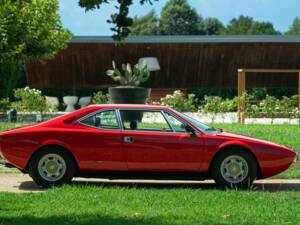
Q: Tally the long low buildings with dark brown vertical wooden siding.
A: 1